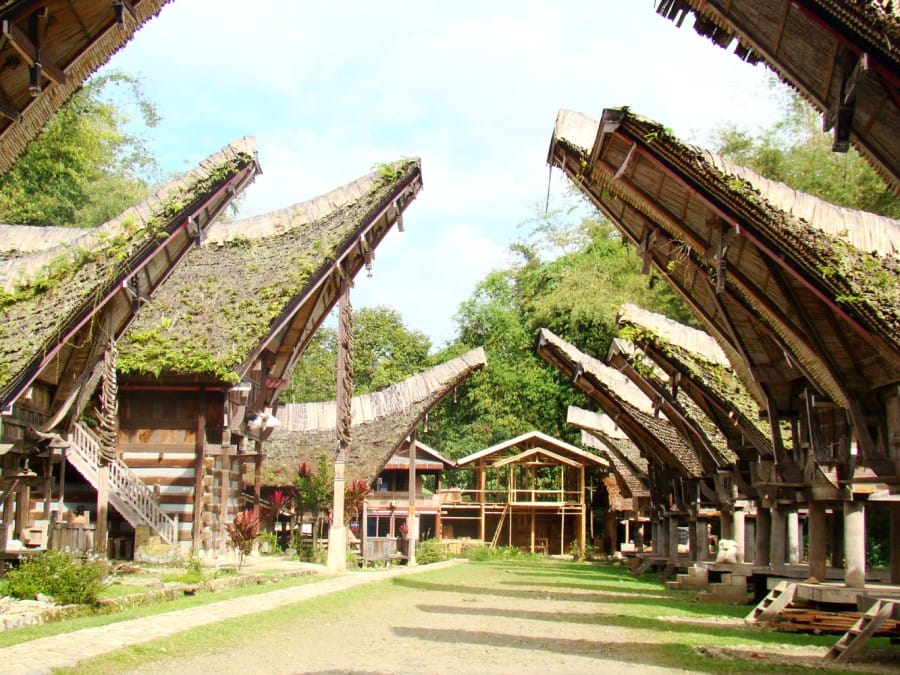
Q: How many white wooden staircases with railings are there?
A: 1